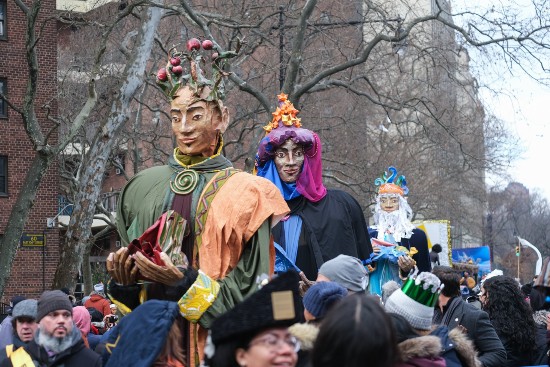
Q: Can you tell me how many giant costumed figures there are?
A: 3